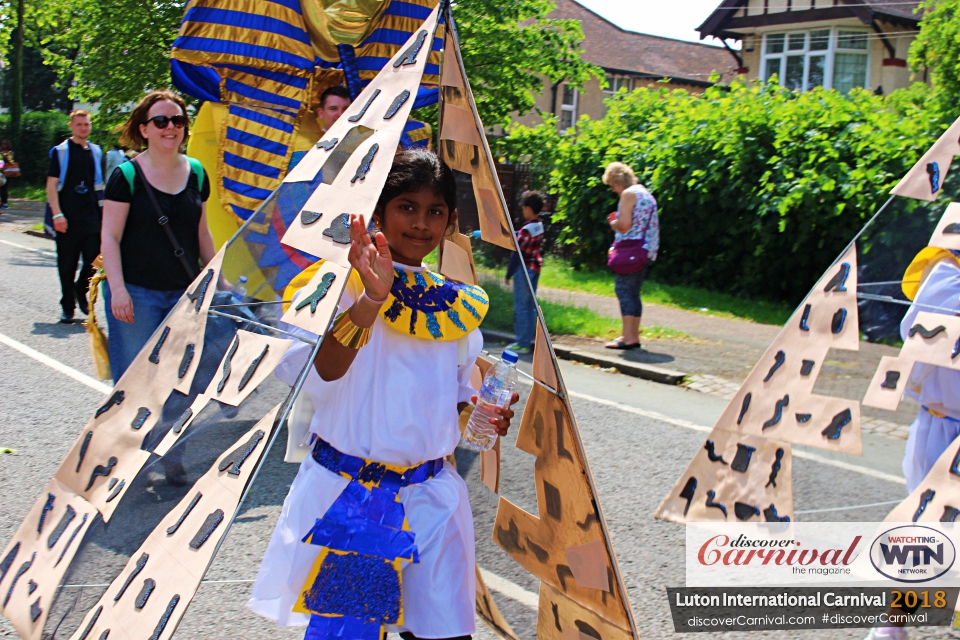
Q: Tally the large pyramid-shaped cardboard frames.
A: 2